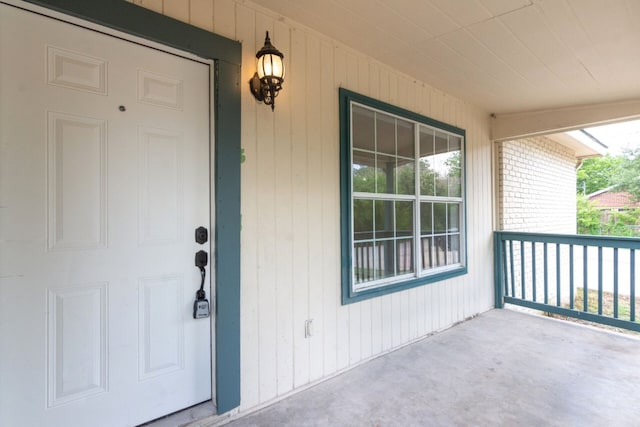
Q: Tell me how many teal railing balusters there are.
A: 11